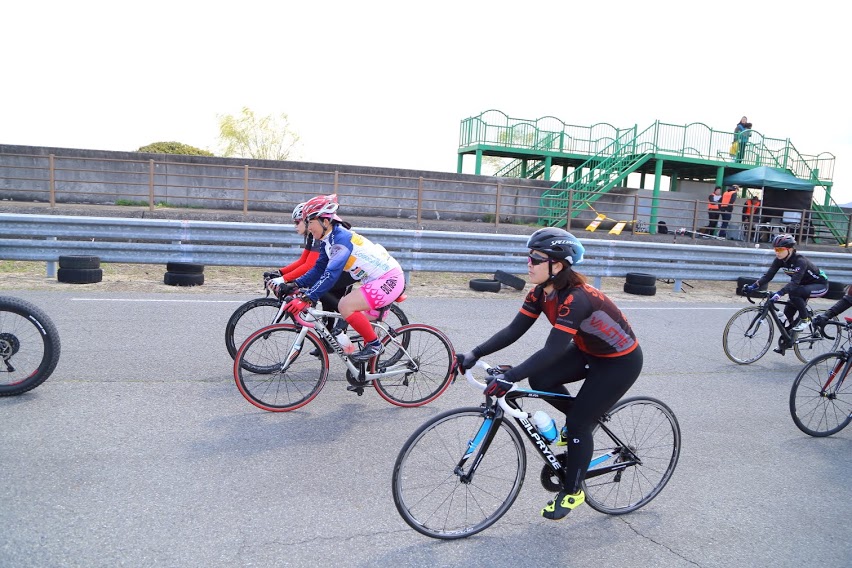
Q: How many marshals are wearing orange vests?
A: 3